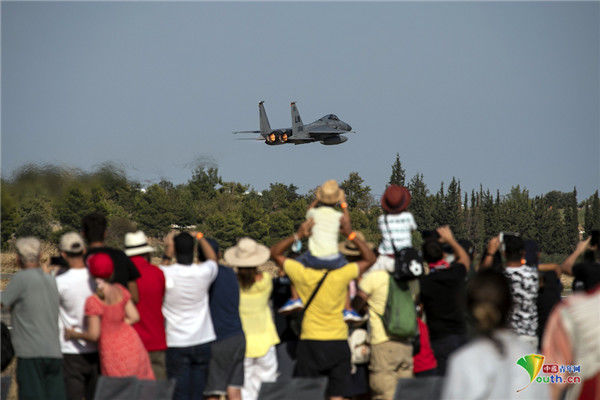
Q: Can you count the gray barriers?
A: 3